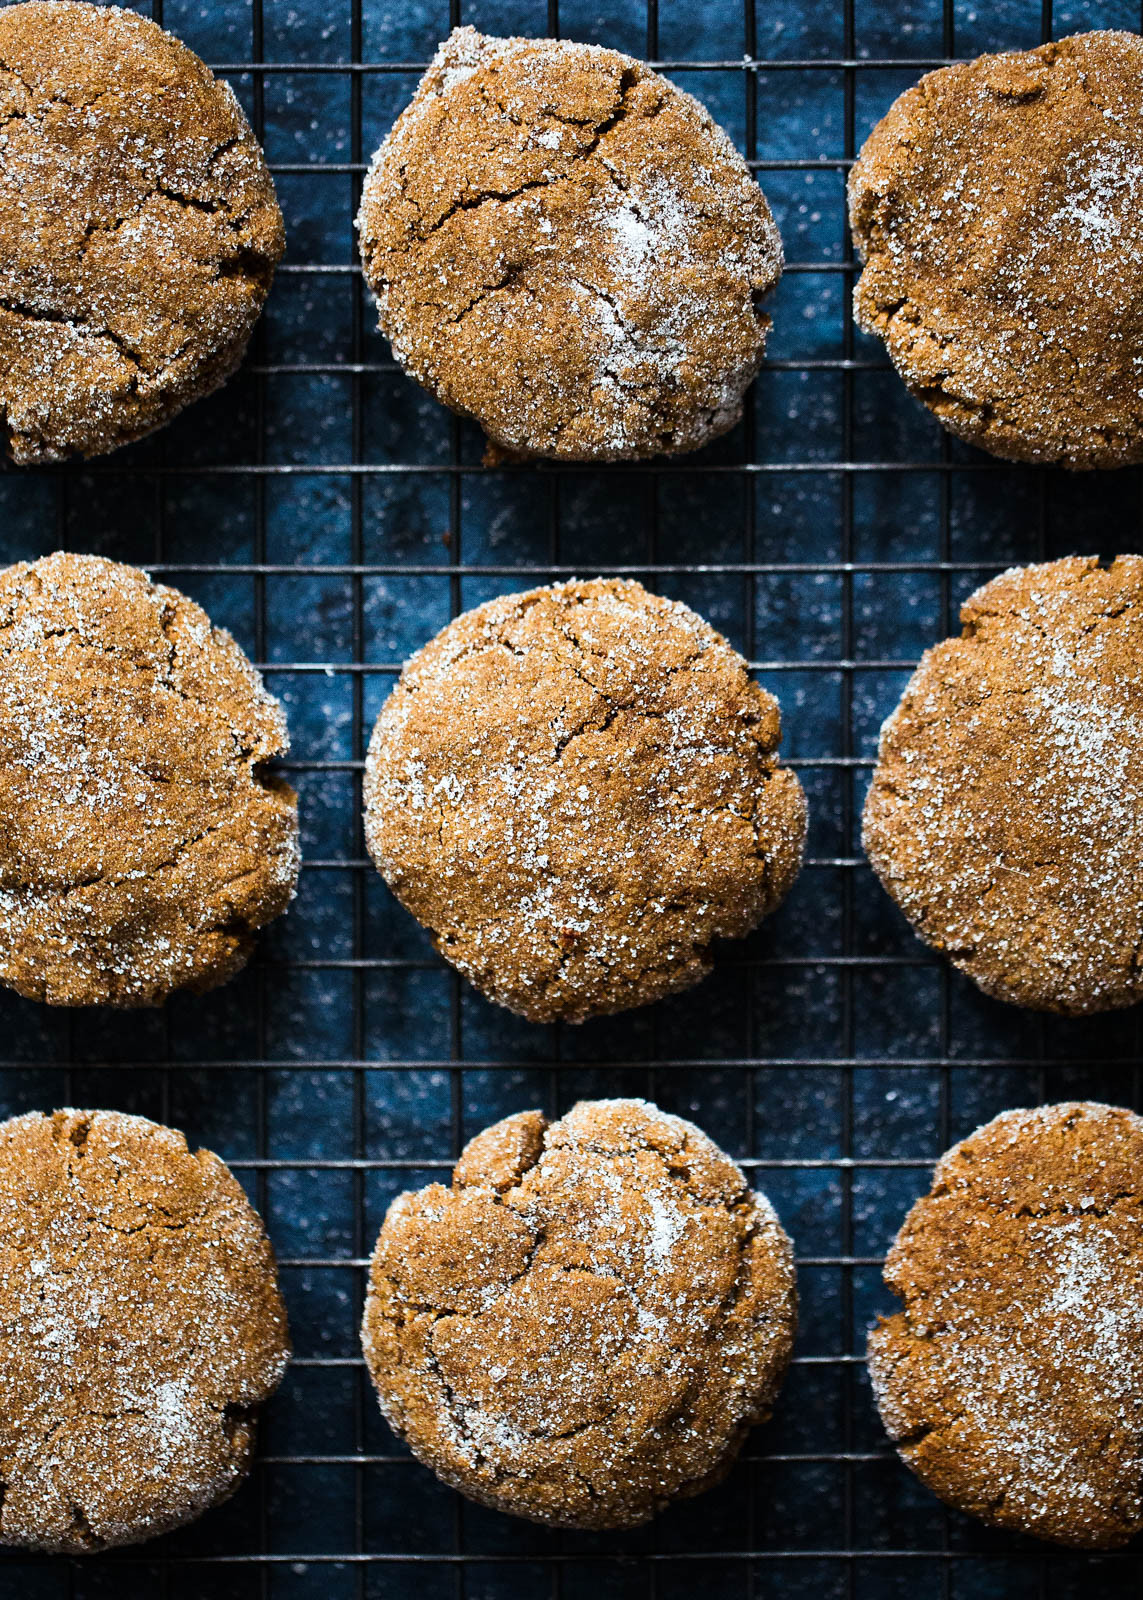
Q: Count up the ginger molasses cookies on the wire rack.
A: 9